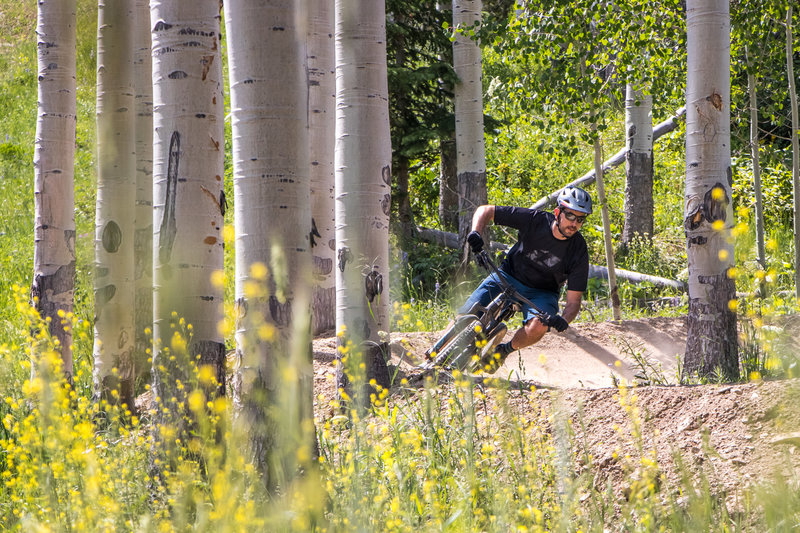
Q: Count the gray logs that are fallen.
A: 2